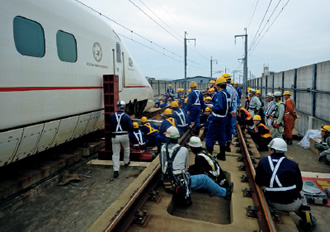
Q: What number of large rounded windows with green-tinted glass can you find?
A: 2